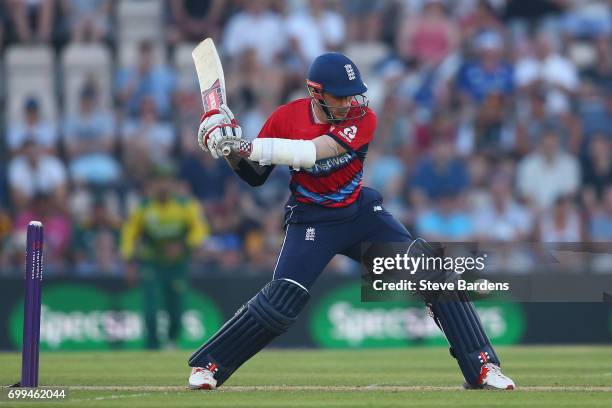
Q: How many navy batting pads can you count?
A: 2